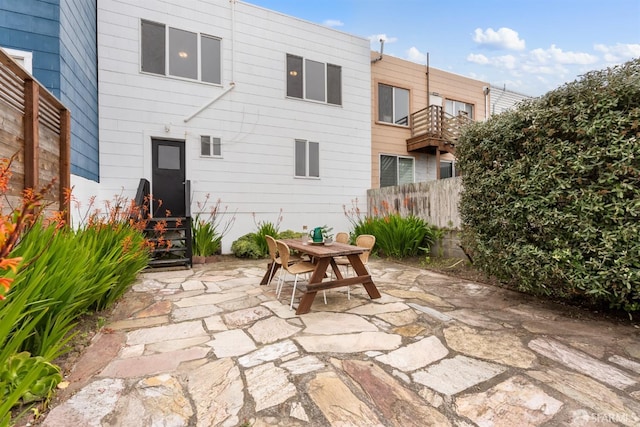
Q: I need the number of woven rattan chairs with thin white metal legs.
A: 4